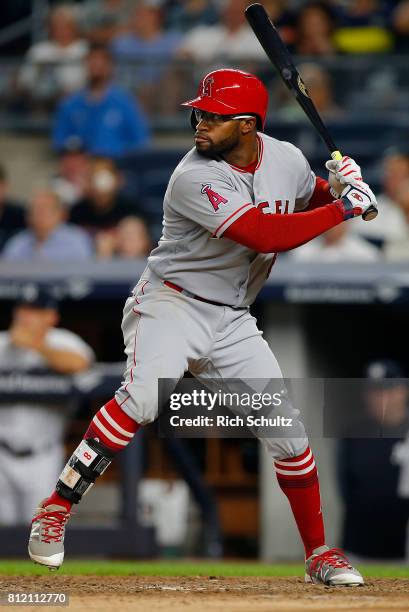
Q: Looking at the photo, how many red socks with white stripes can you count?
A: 2